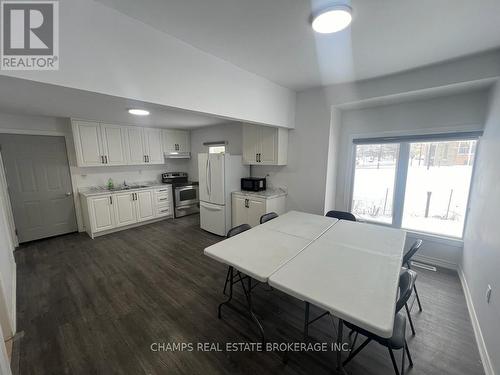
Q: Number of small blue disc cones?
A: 0